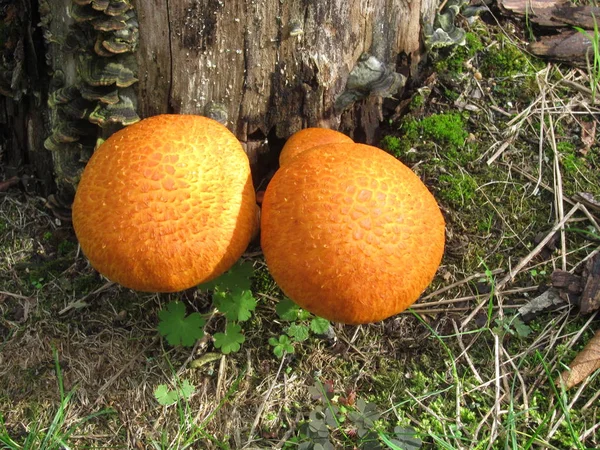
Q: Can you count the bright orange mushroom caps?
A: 3